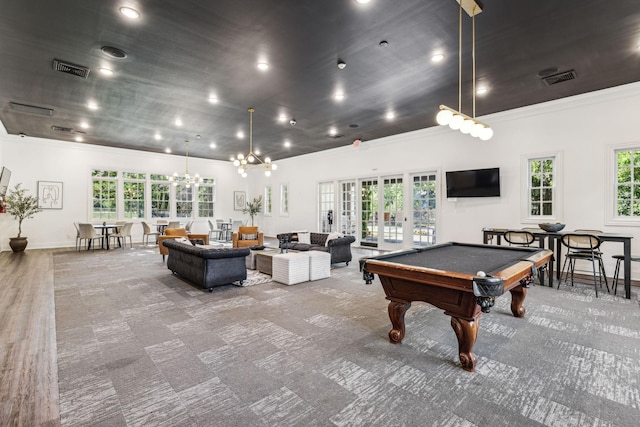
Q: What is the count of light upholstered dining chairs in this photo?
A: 12